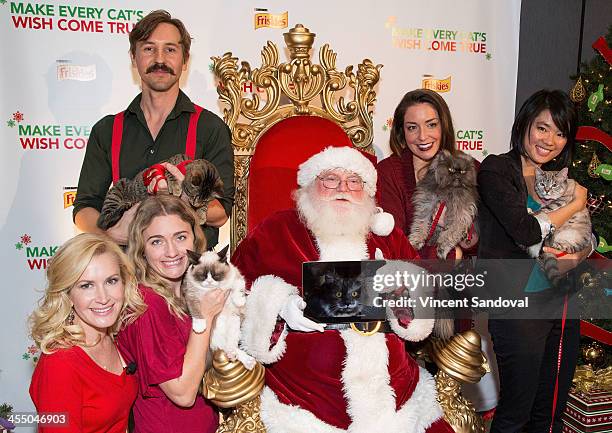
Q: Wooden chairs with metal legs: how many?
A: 0